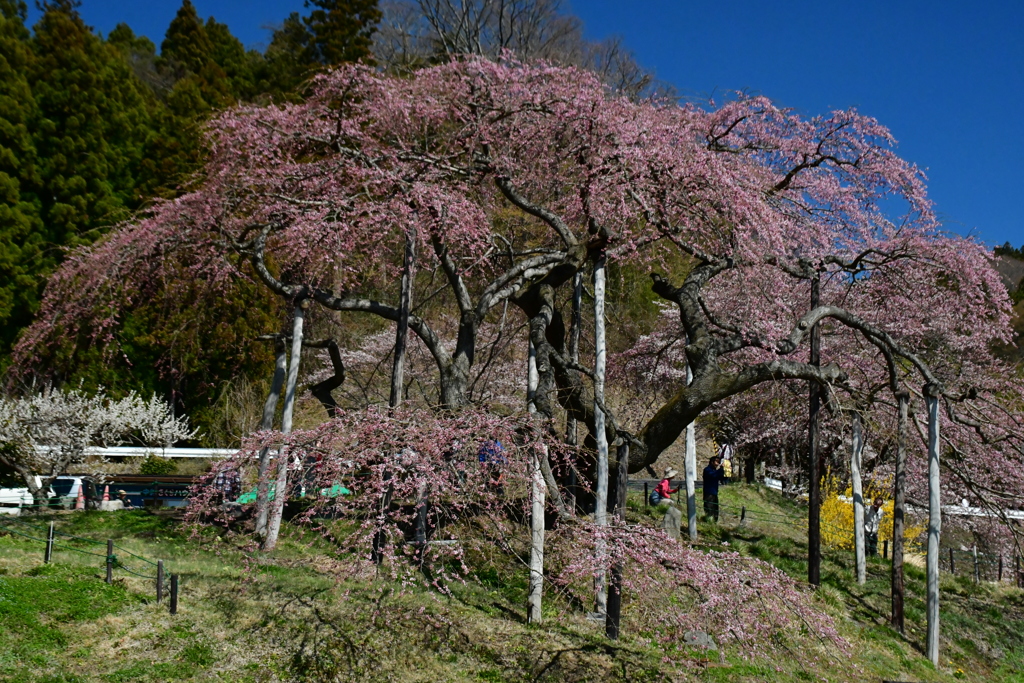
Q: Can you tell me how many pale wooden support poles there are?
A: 7